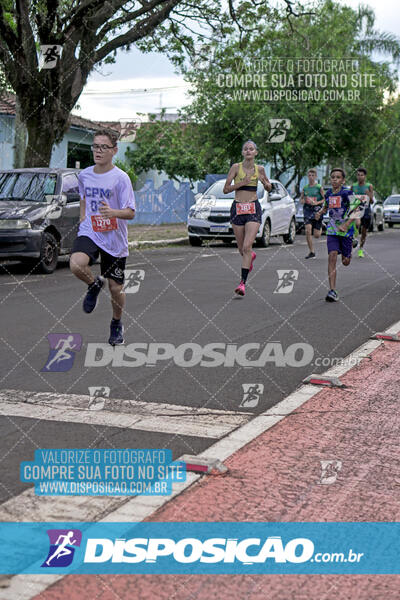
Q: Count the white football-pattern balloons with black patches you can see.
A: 0